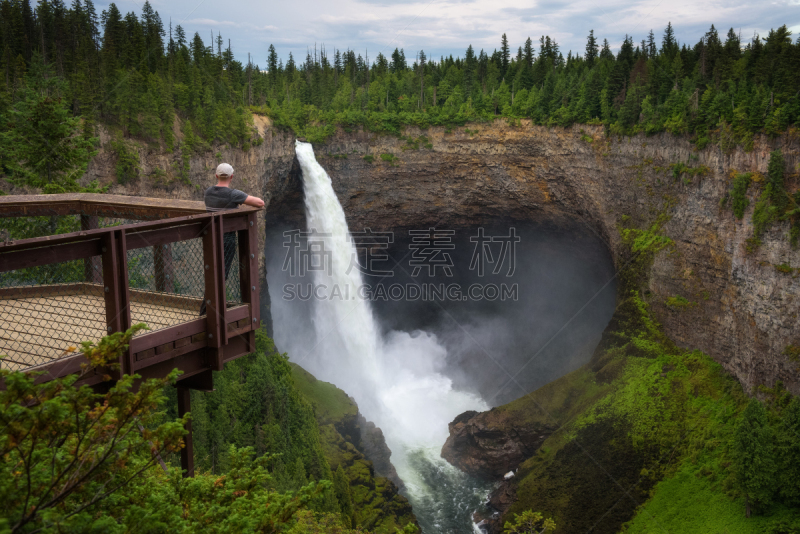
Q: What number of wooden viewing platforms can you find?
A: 1